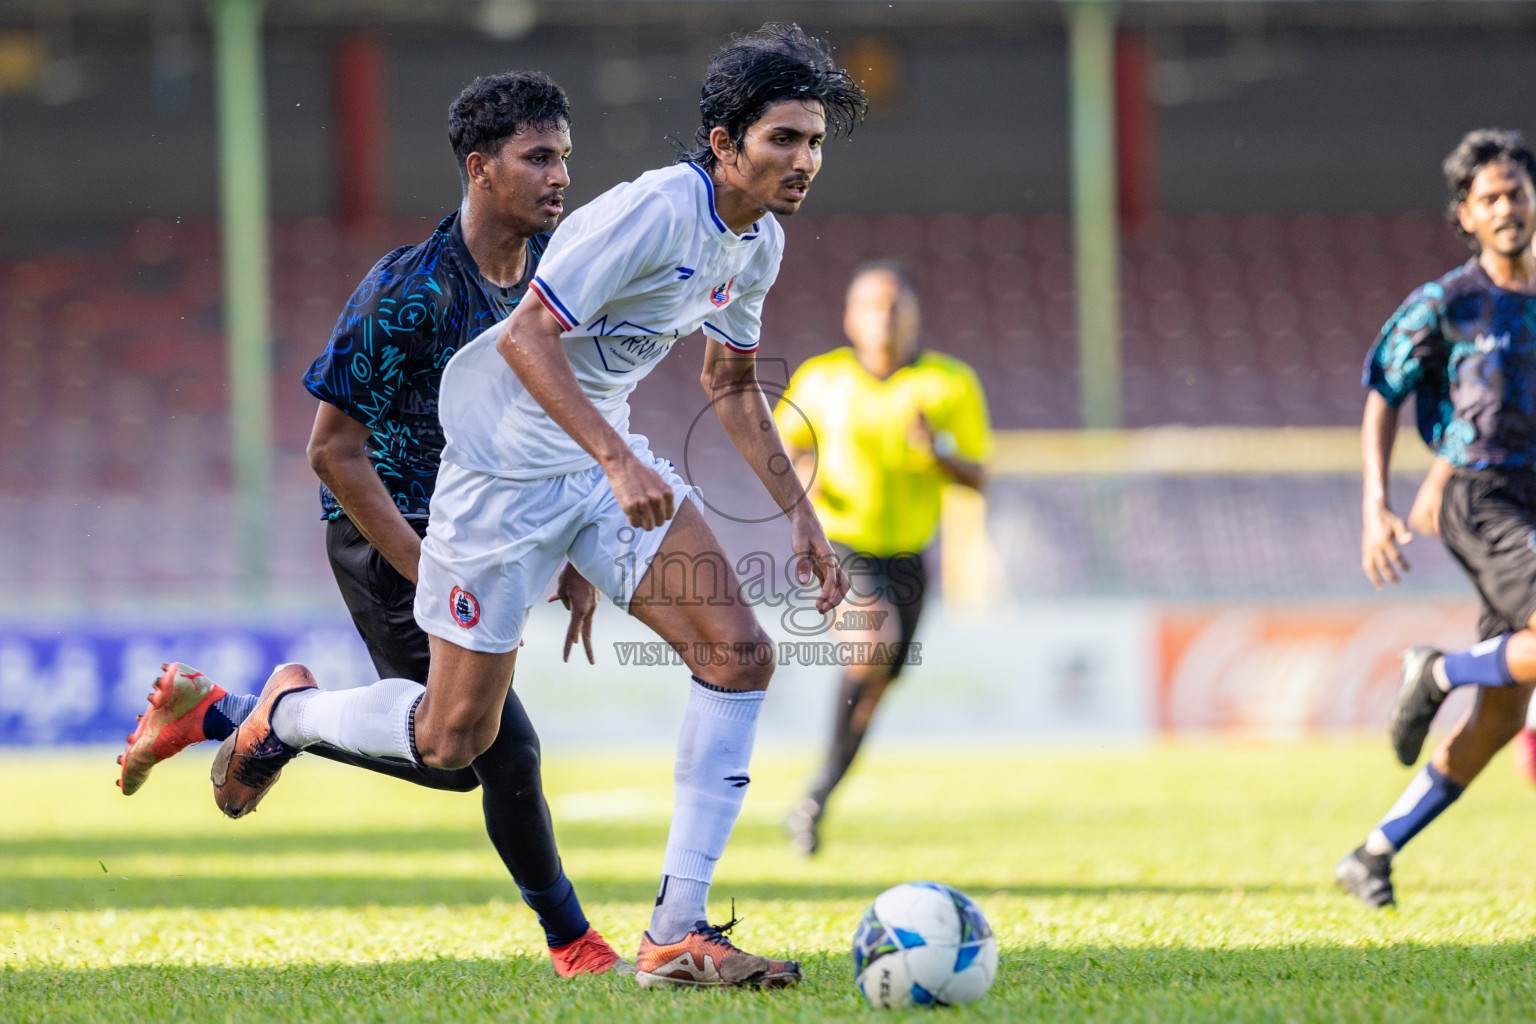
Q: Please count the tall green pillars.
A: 2